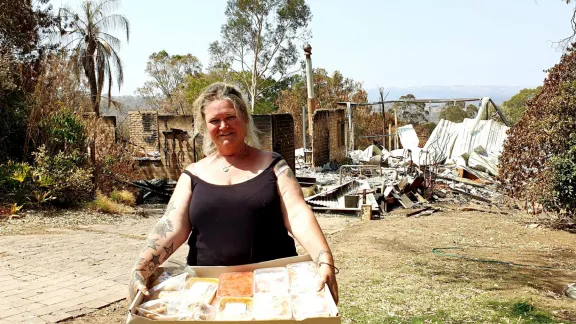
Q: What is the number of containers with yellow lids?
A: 2